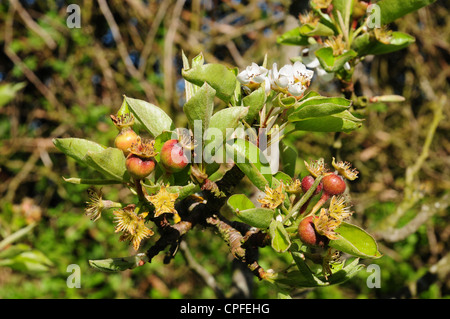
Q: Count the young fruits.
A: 6